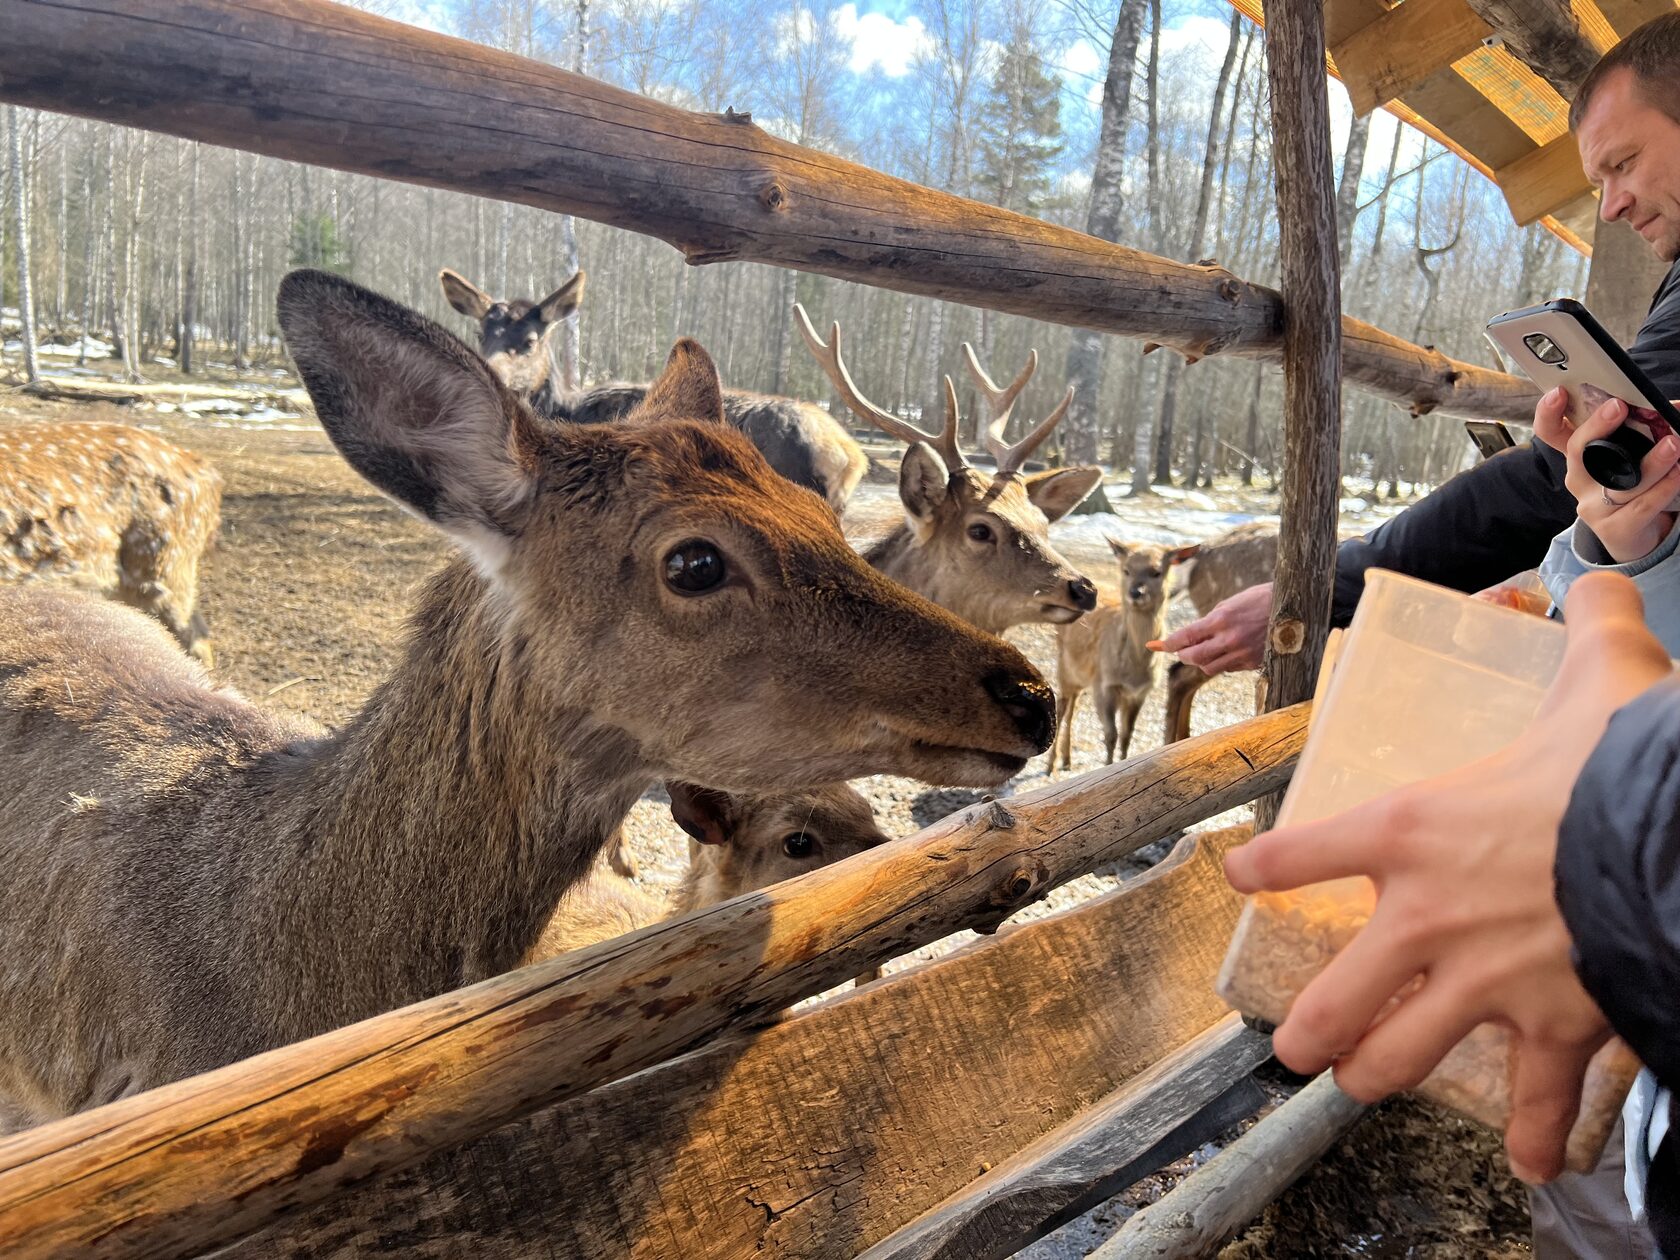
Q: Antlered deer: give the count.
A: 1